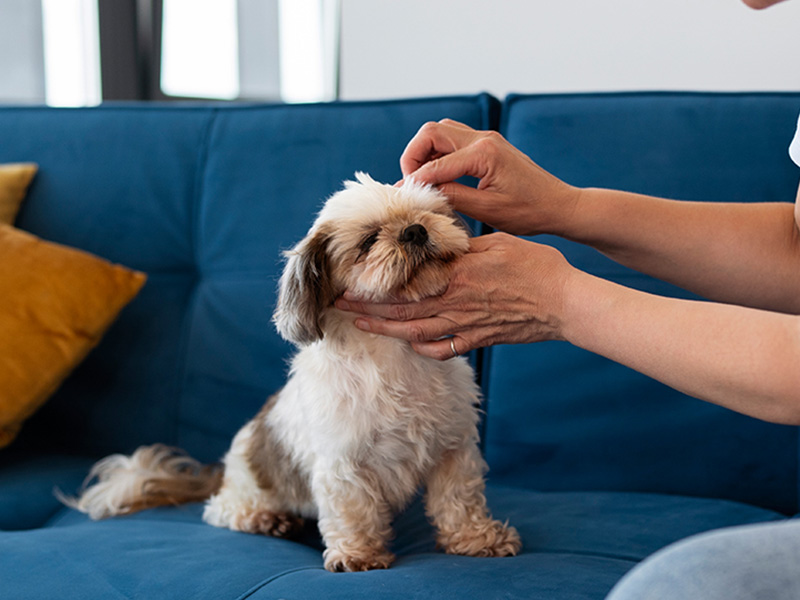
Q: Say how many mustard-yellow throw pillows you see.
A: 2